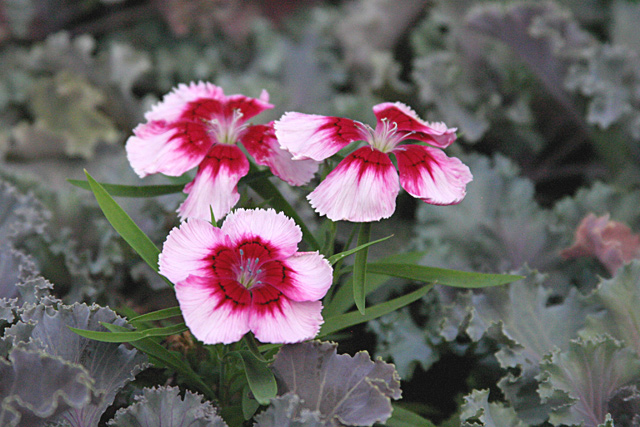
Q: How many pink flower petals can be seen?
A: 15